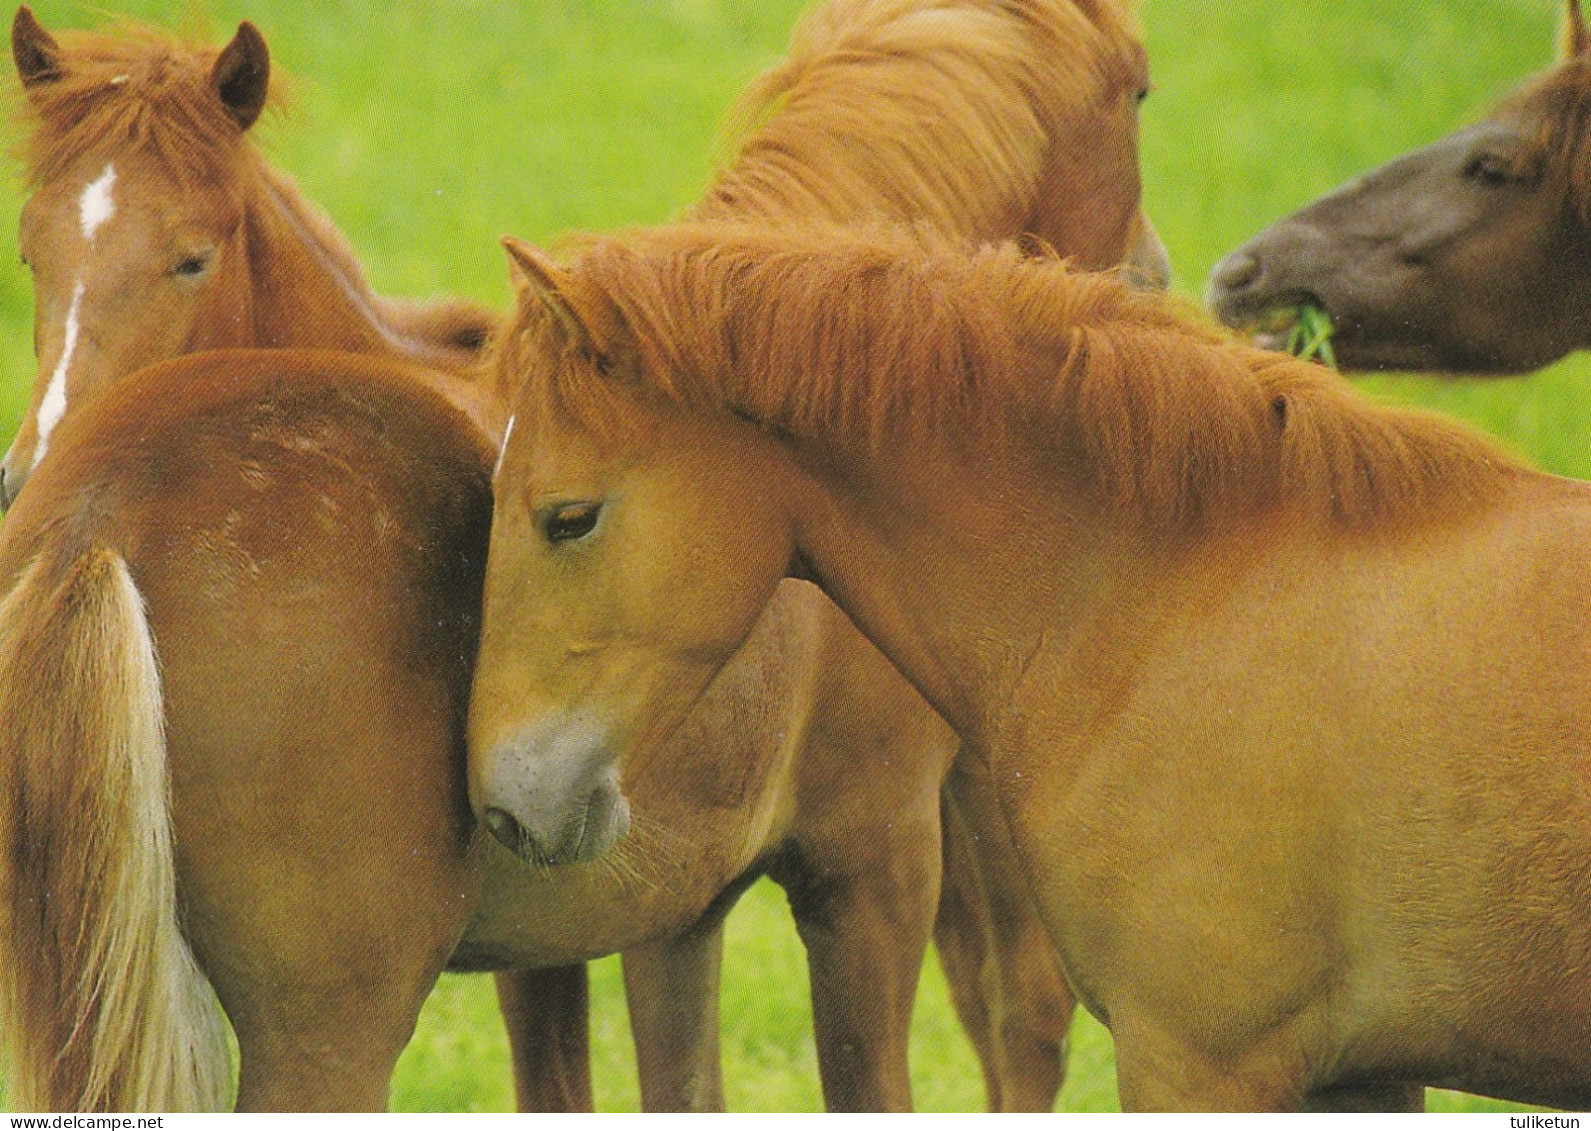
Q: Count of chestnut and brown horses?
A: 4